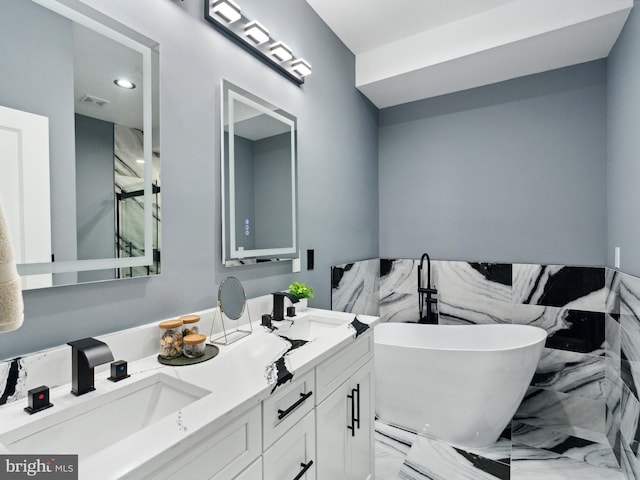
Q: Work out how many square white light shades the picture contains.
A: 4